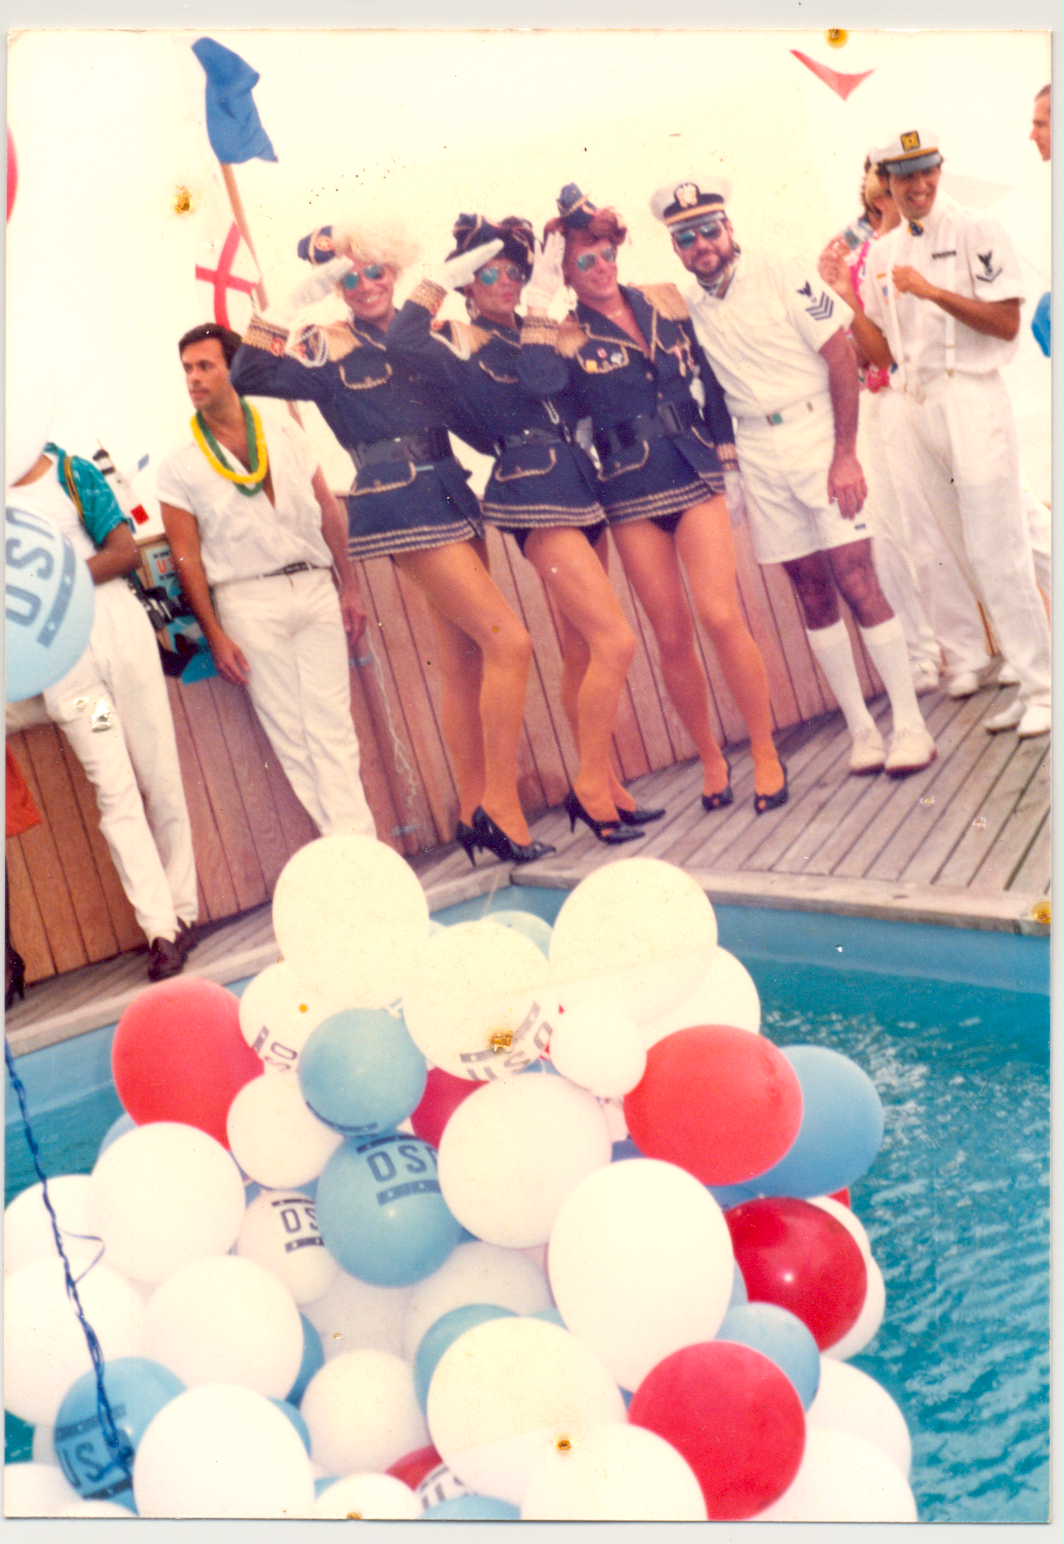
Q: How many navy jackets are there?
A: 3